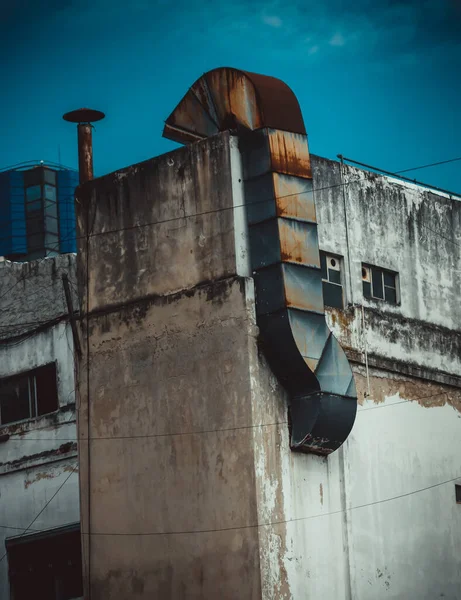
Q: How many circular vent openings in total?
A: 2